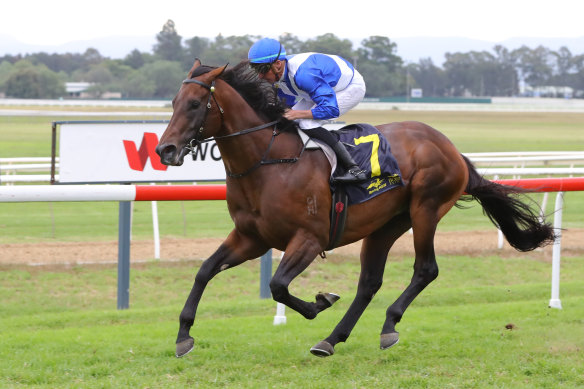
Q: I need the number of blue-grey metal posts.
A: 2